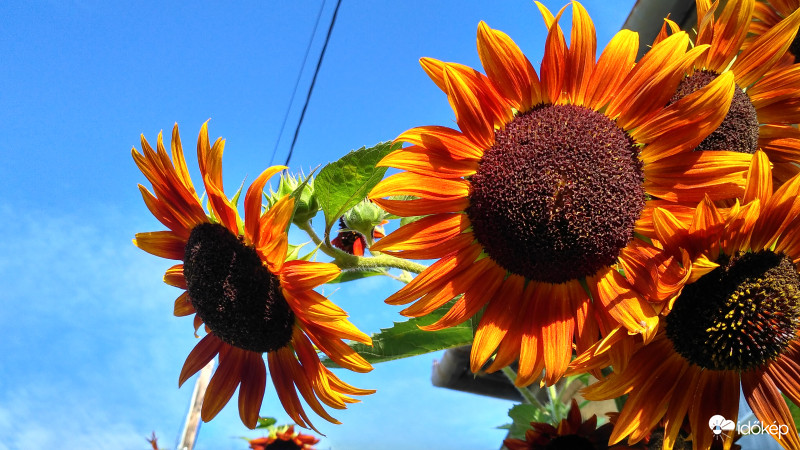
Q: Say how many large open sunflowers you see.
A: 4